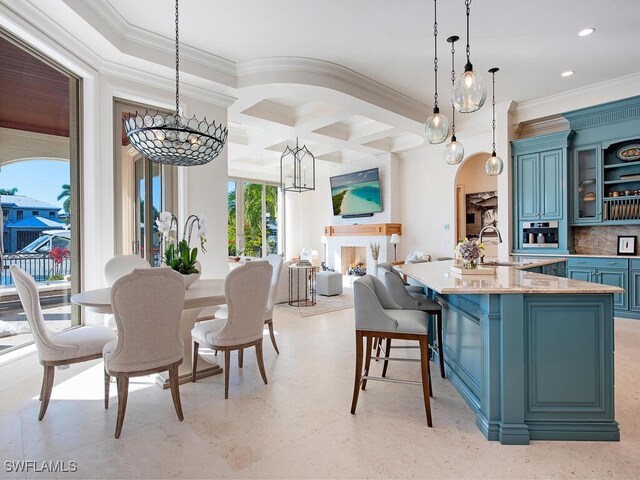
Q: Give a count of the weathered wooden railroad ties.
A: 0